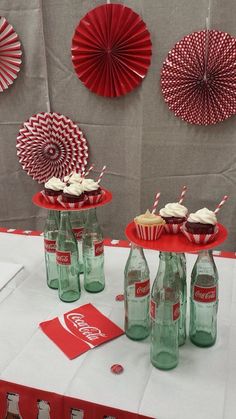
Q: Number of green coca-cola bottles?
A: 8